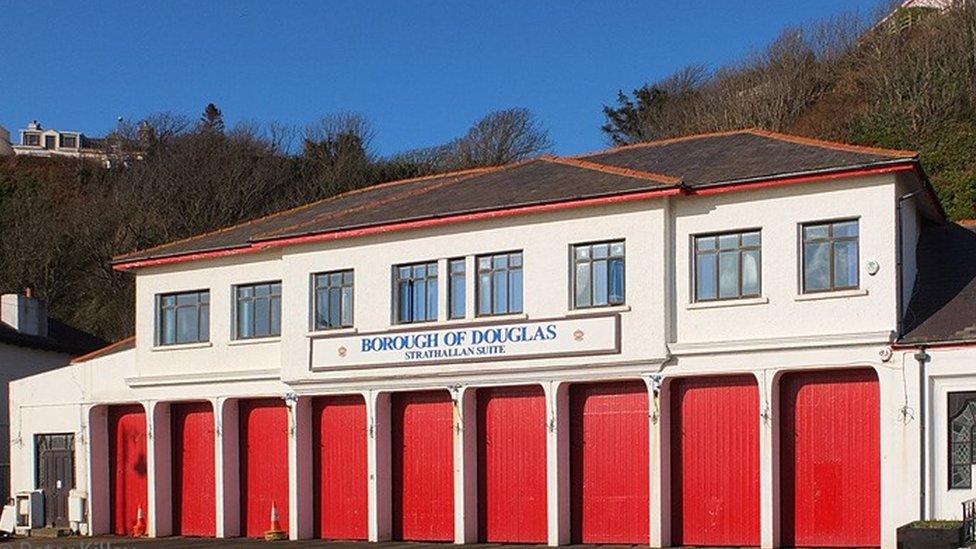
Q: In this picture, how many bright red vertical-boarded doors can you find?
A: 9